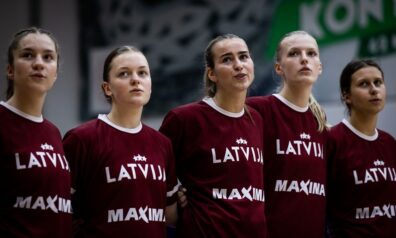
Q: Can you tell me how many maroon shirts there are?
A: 5